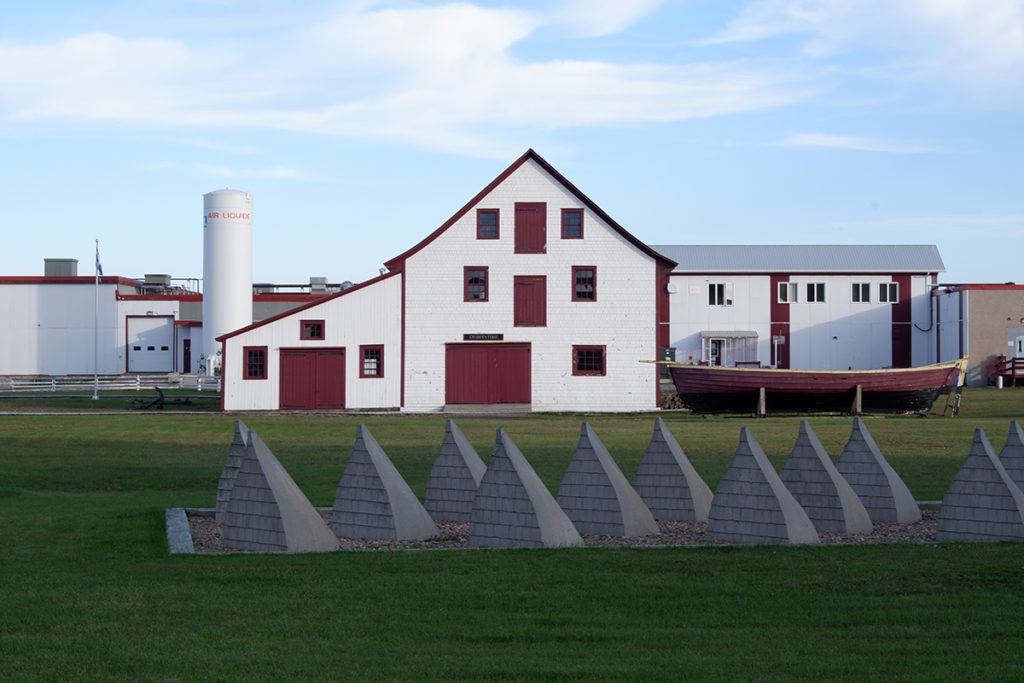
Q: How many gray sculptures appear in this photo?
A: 12